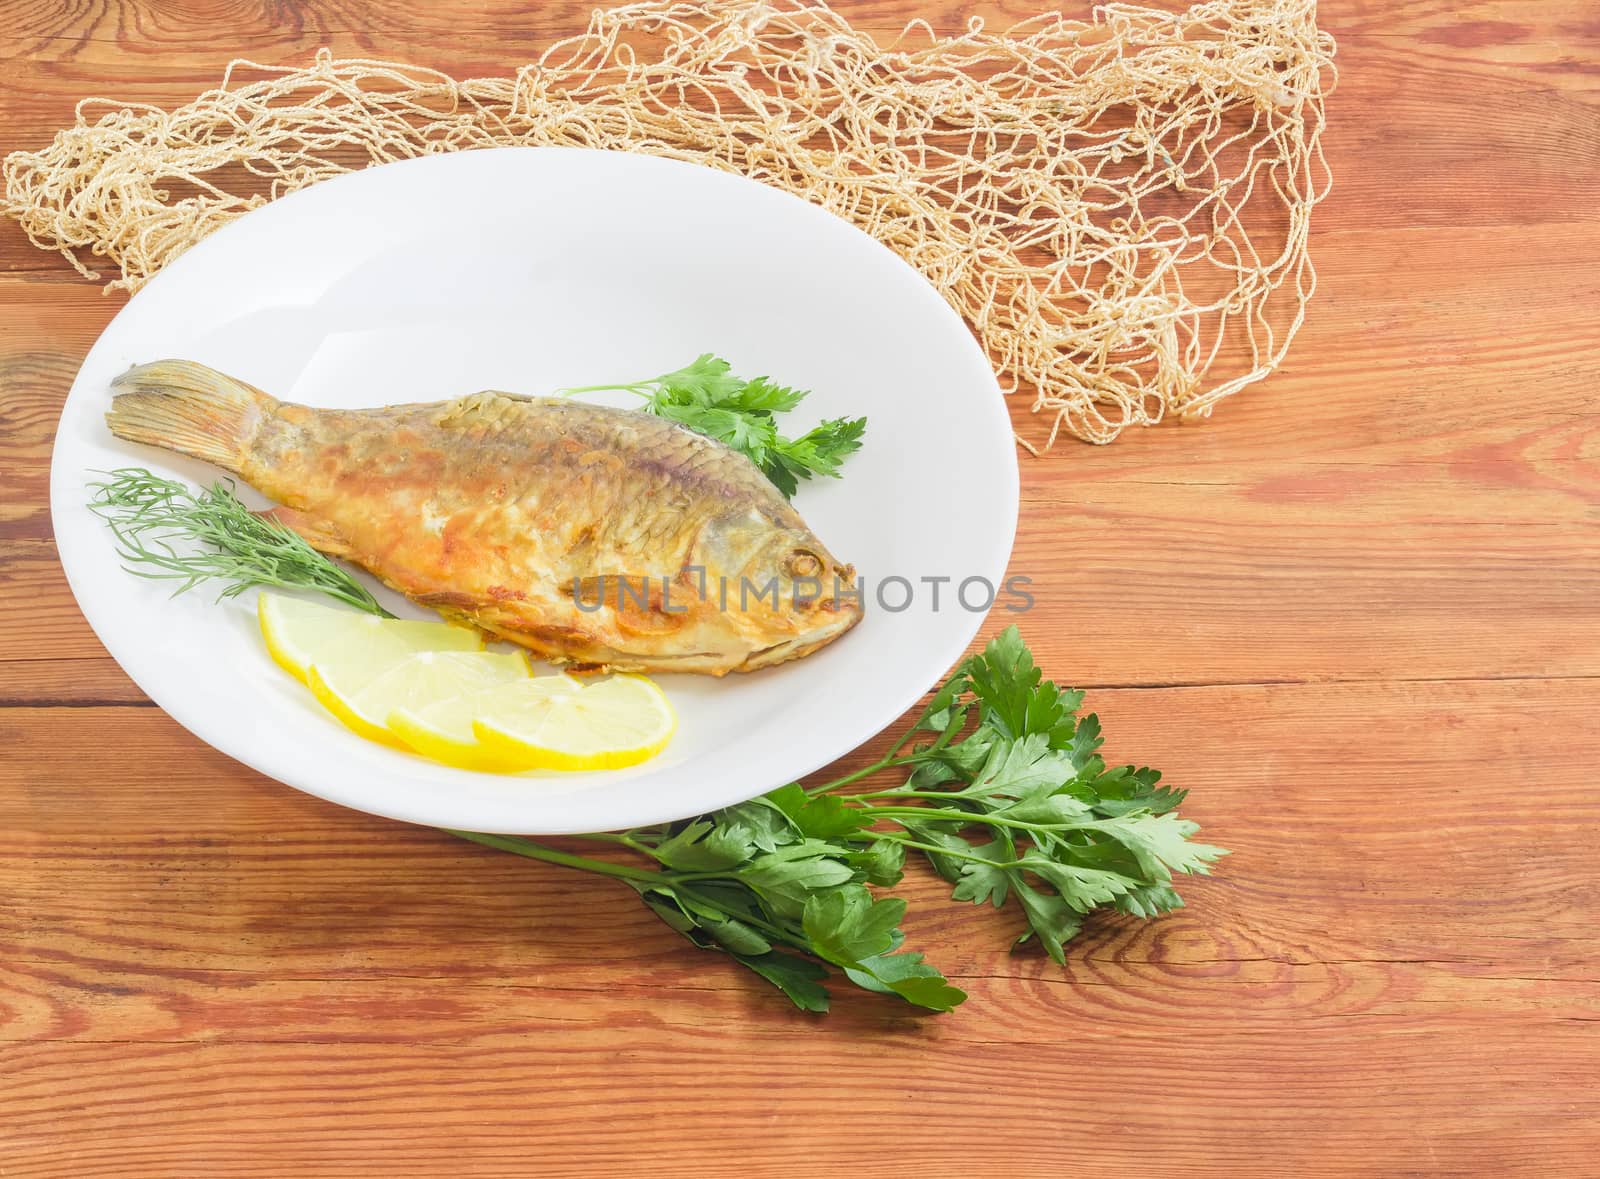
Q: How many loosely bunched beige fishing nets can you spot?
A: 1